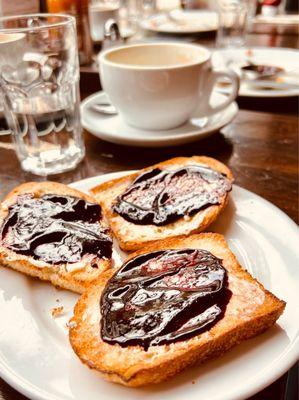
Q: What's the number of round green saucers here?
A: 0